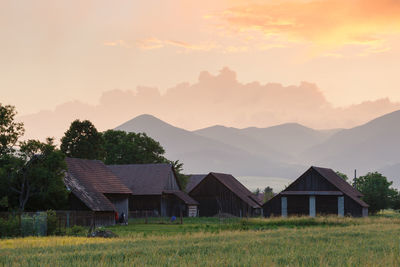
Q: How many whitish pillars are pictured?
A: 3